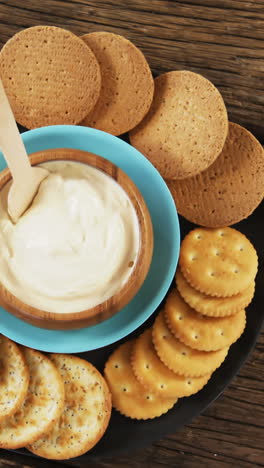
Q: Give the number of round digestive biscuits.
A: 4